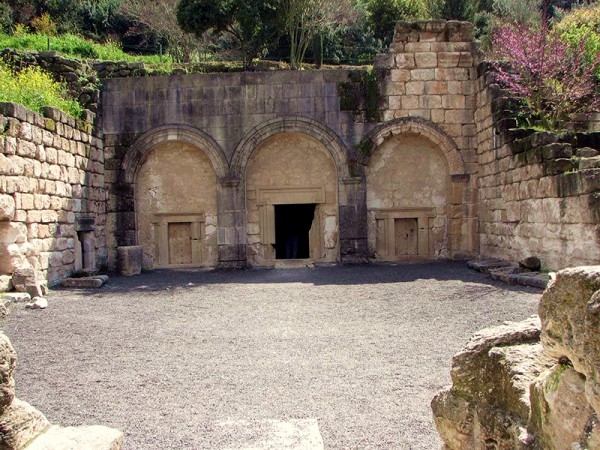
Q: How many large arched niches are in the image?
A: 3